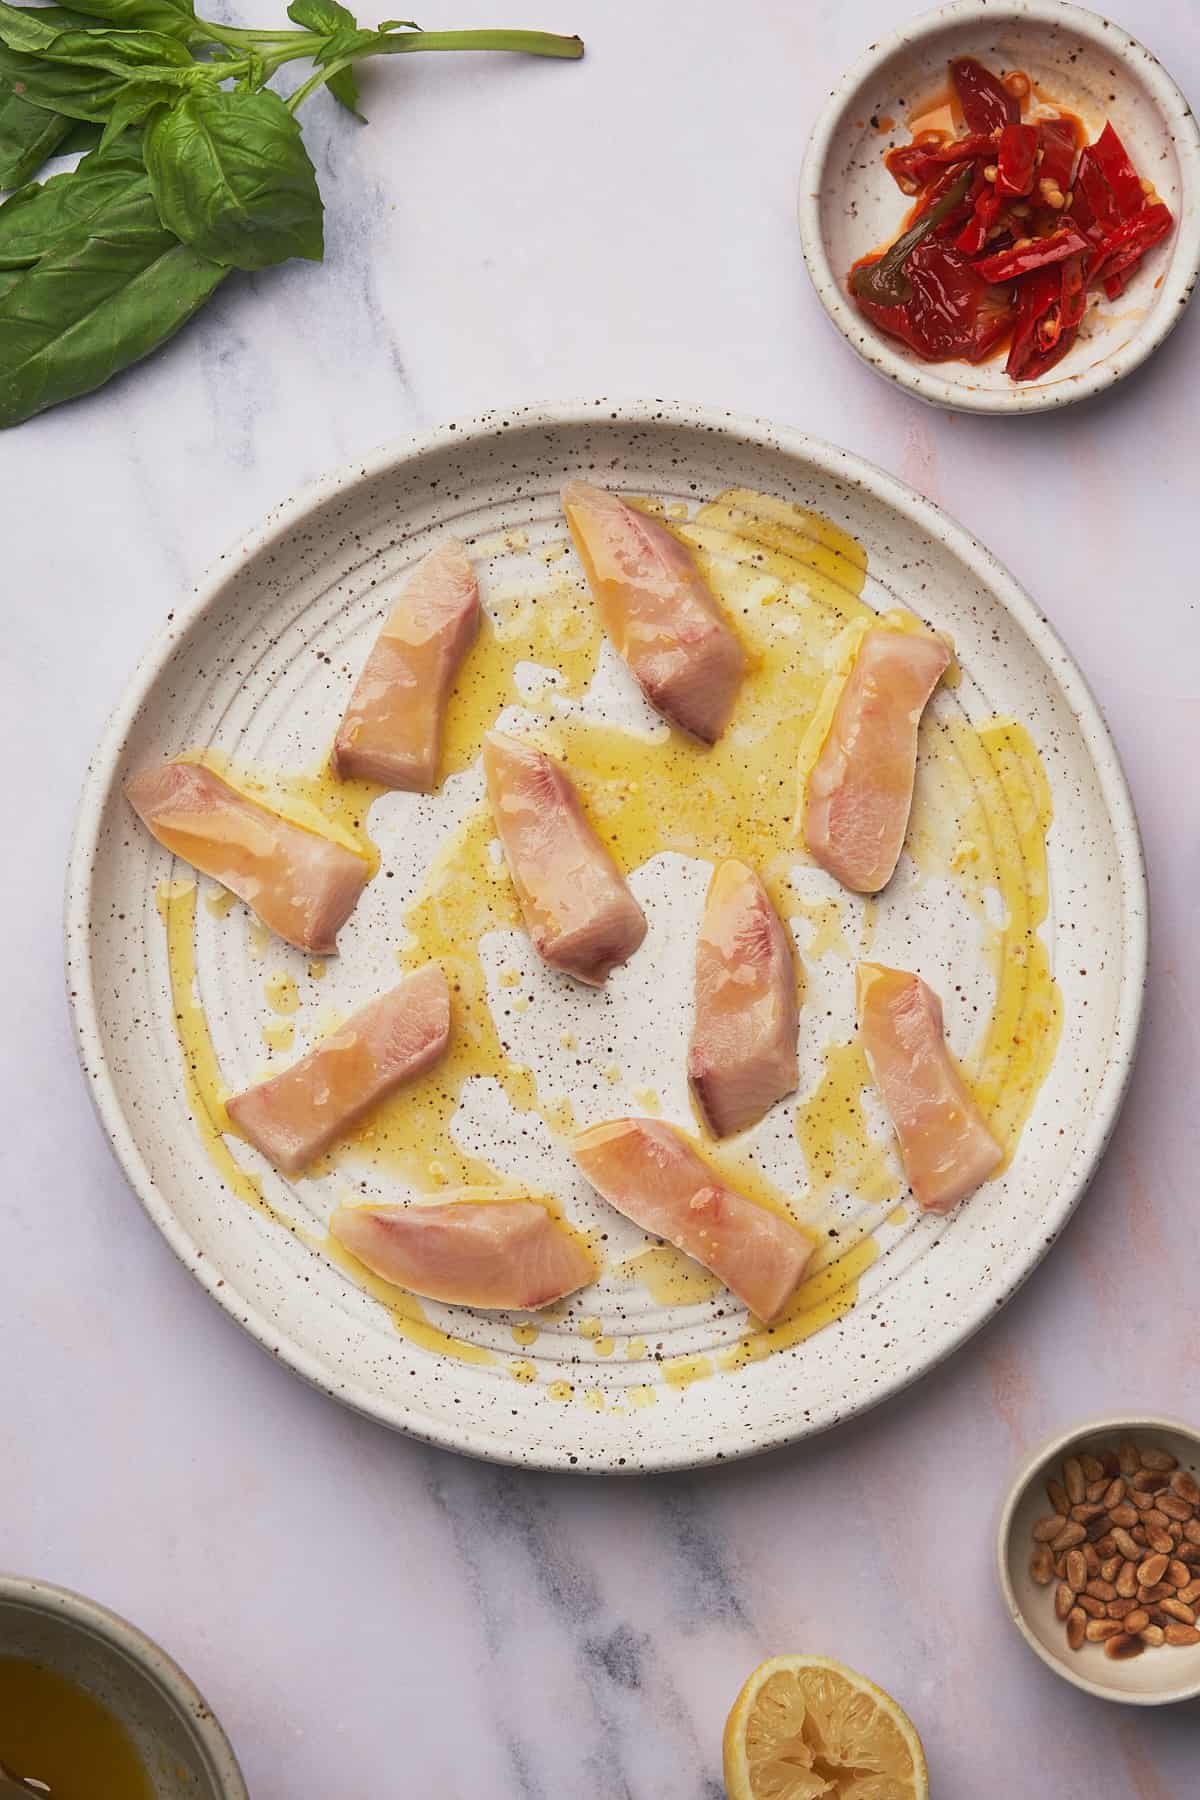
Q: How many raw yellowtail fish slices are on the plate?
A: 10